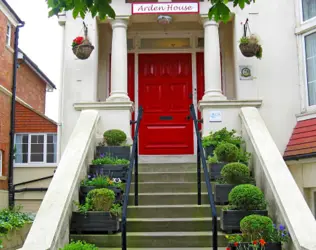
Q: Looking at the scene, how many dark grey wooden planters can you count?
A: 9